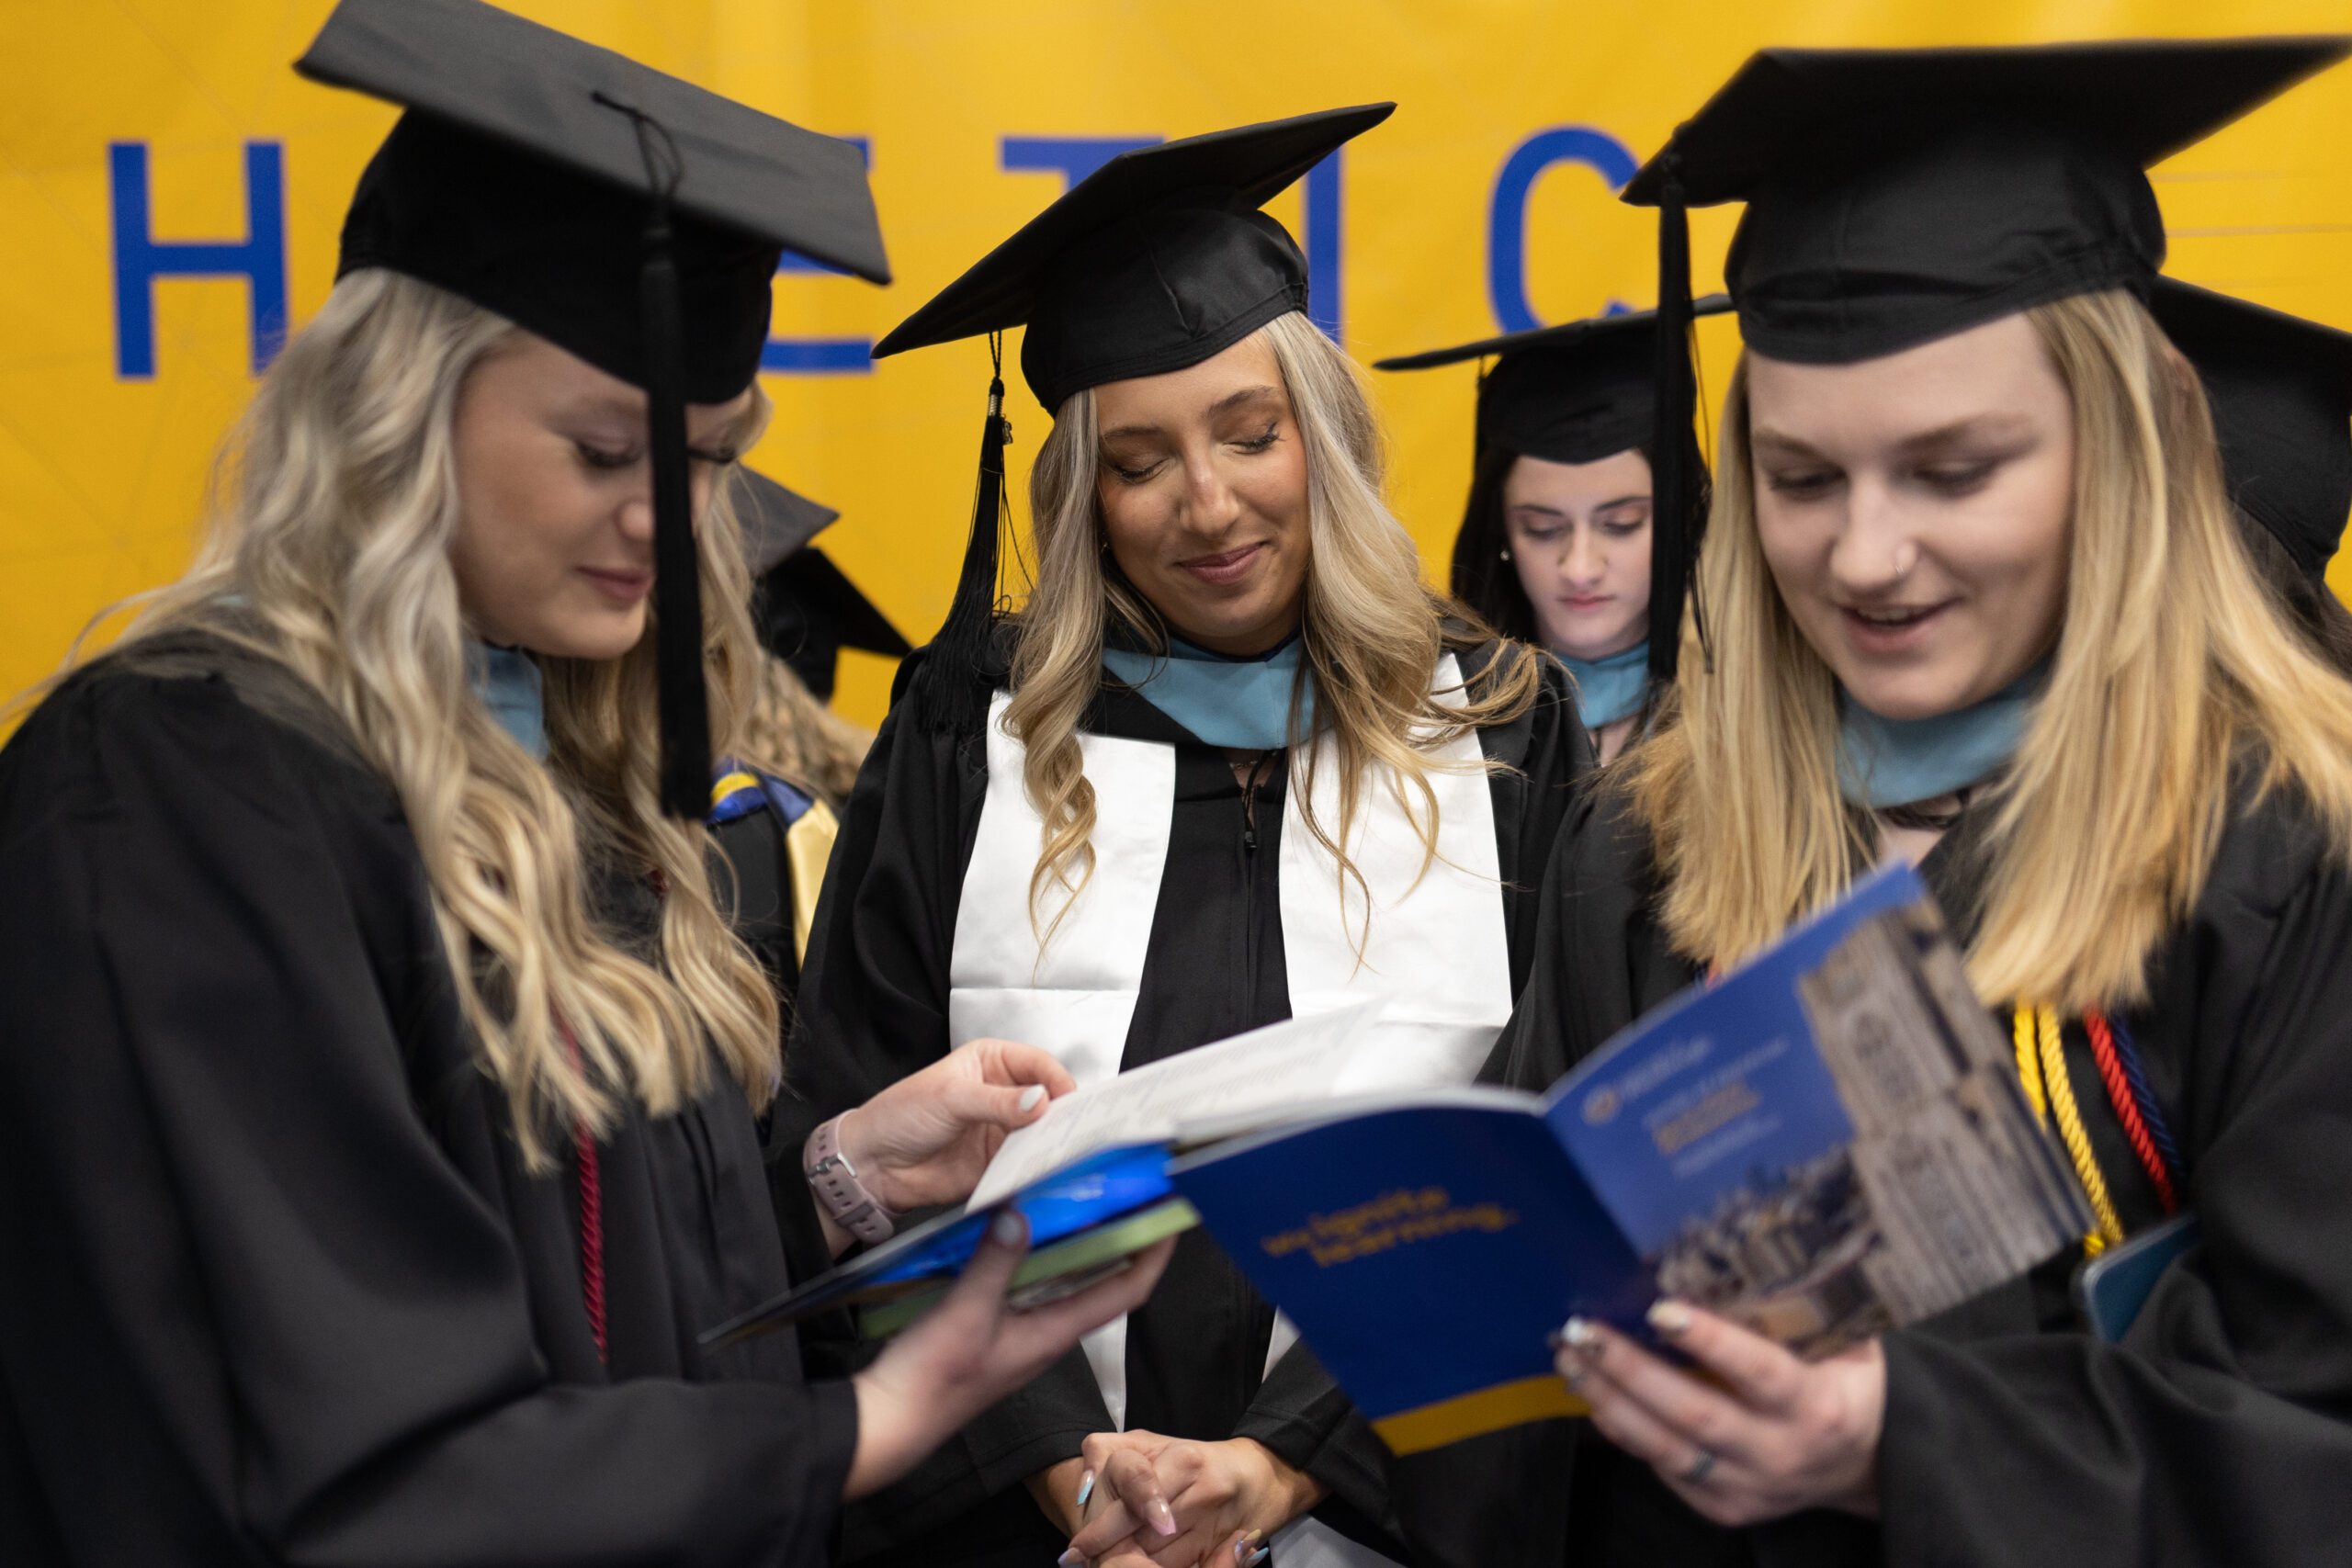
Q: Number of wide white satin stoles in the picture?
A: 1